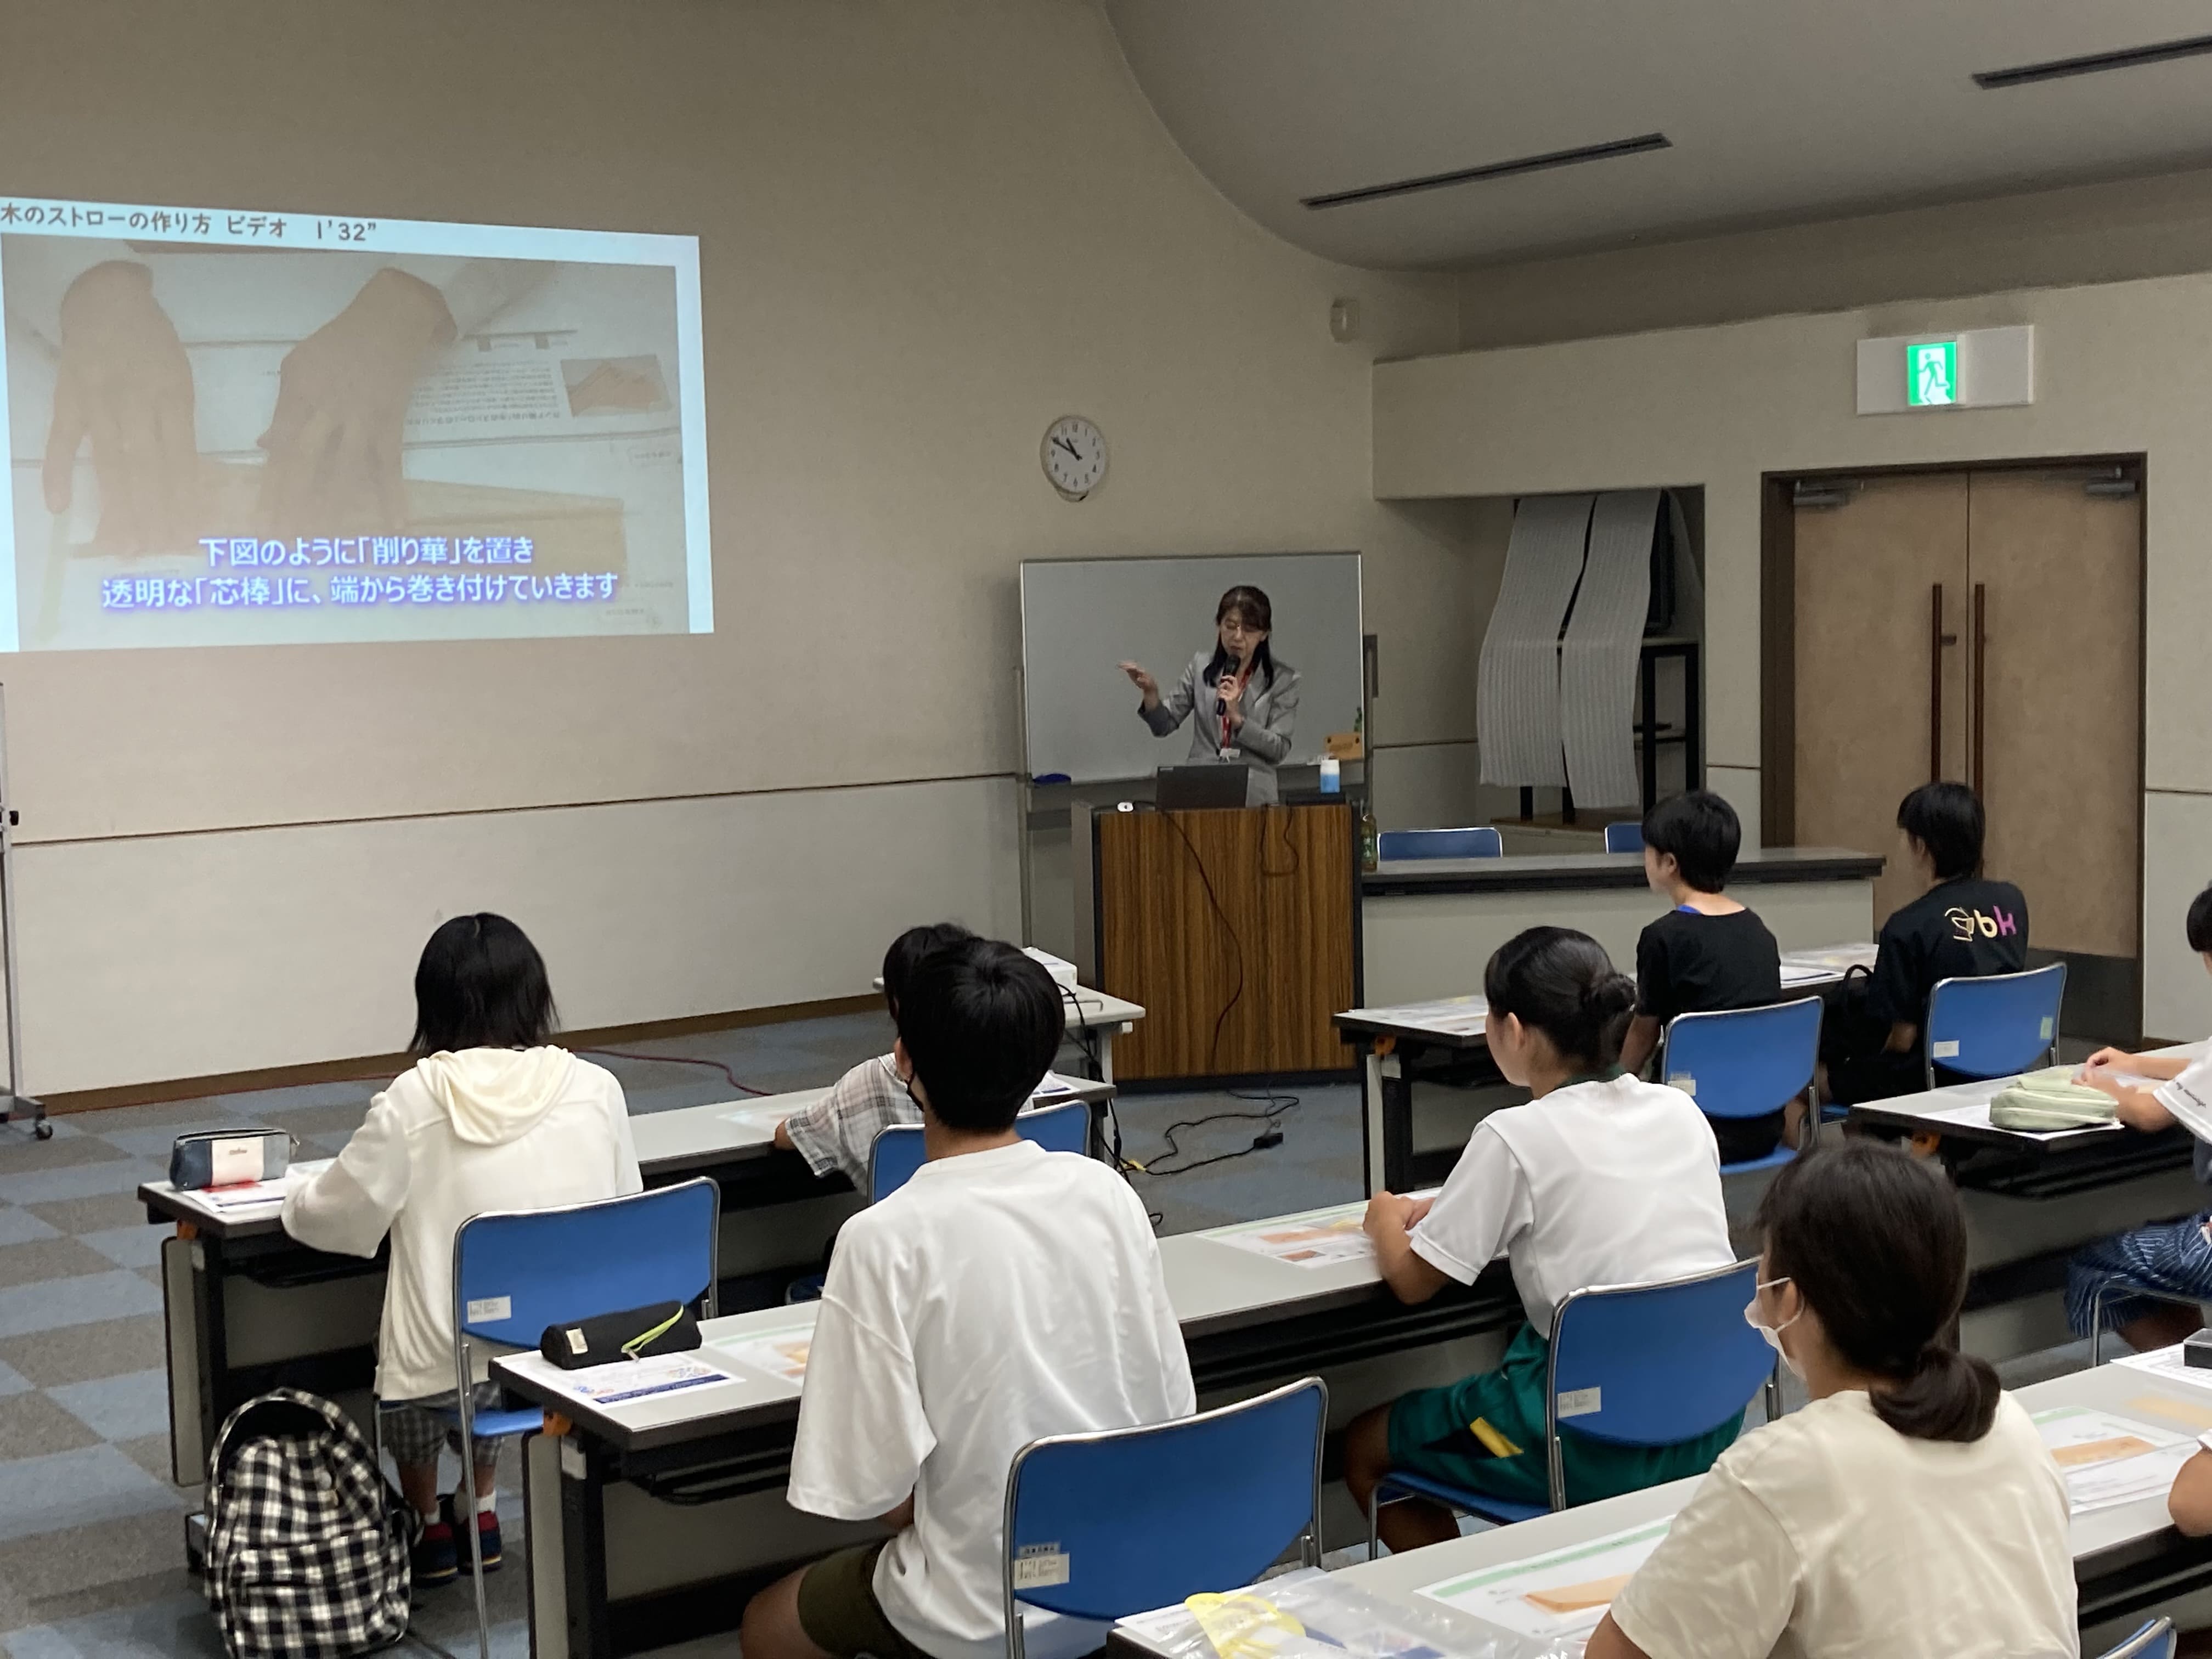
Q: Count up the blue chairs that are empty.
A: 2